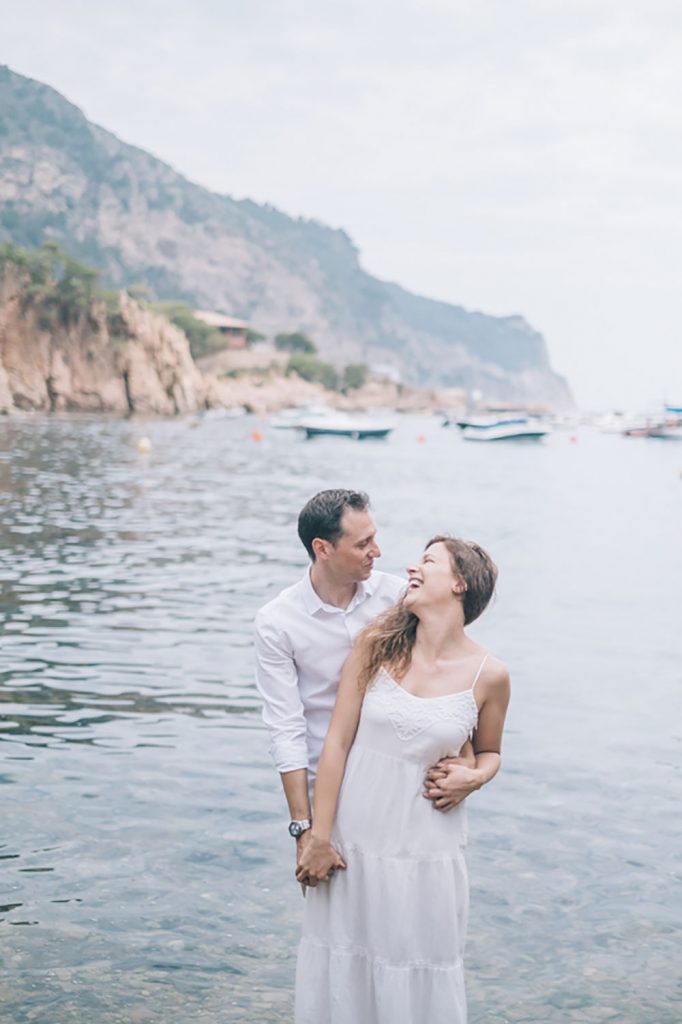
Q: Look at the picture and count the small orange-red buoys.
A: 3